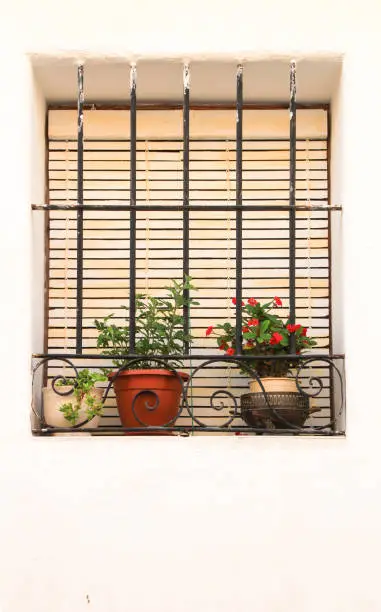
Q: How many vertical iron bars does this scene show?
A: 5